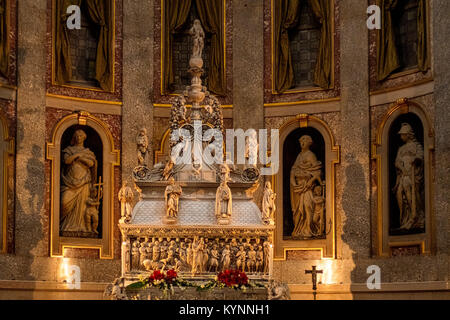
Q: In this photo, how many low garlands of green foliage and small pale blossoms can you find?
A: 1